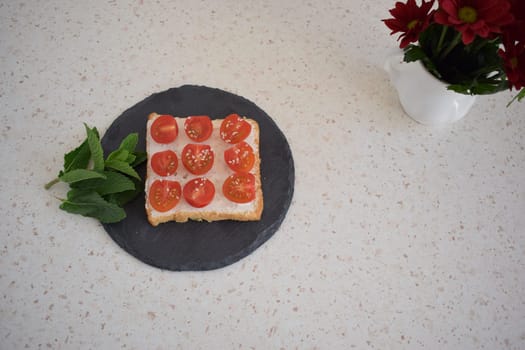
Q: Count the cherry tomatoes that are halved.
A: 9